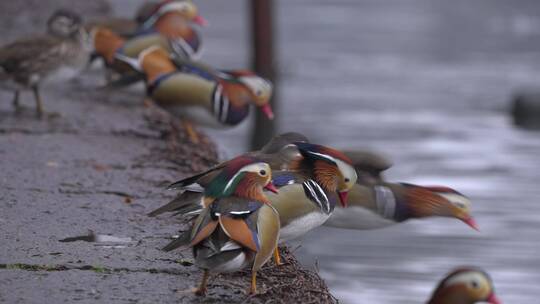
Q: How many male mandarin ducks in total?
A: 6